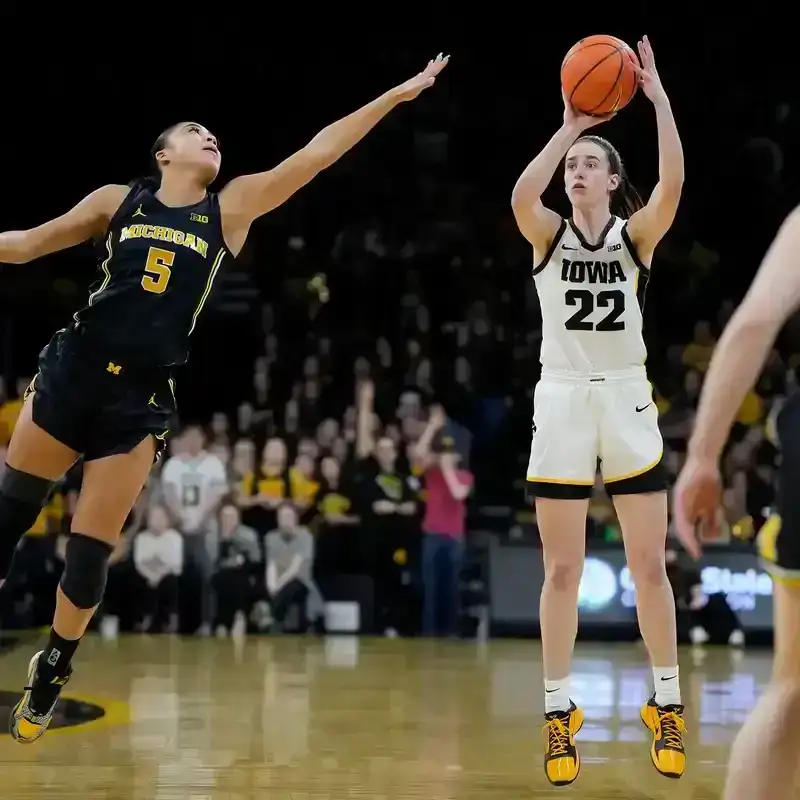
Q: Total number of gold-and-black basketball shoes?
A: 3